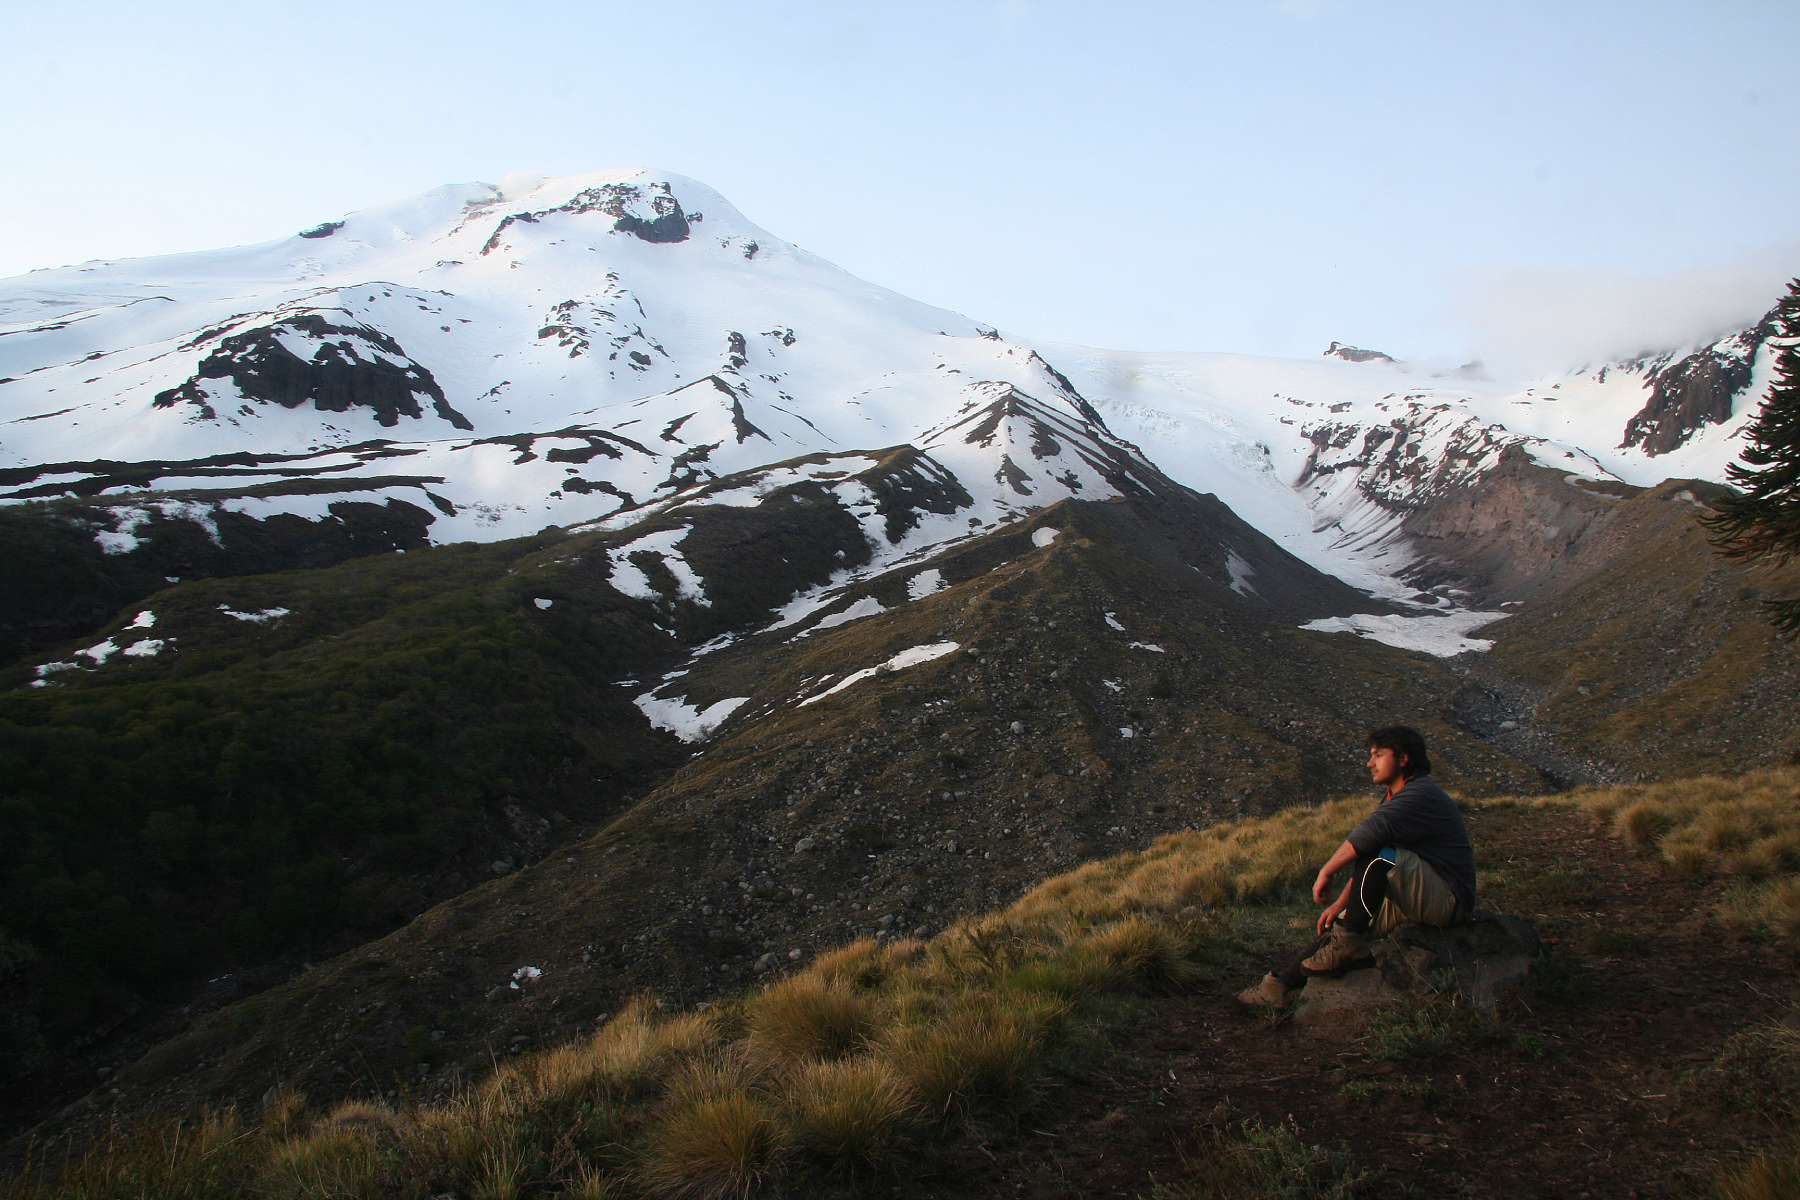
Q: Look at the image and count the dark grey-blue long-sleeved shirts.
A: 1